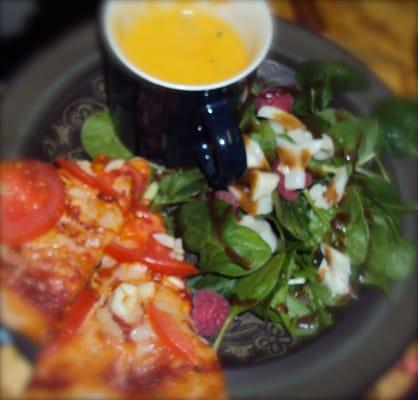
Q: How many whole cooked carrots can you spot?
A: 0